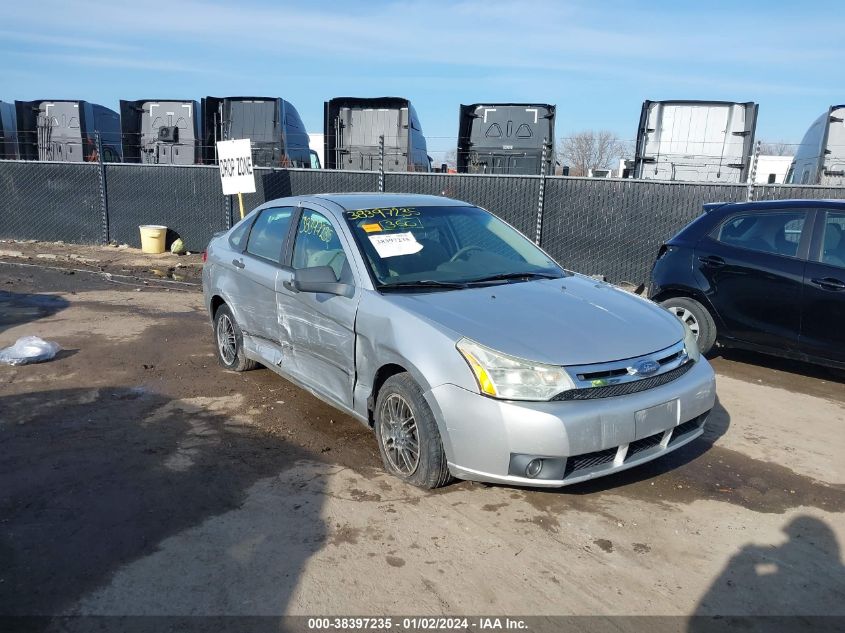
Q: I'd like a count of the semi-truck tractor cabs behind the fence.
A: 8